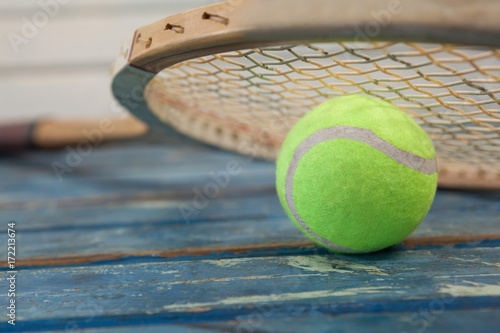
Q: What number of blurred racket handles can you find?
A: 1